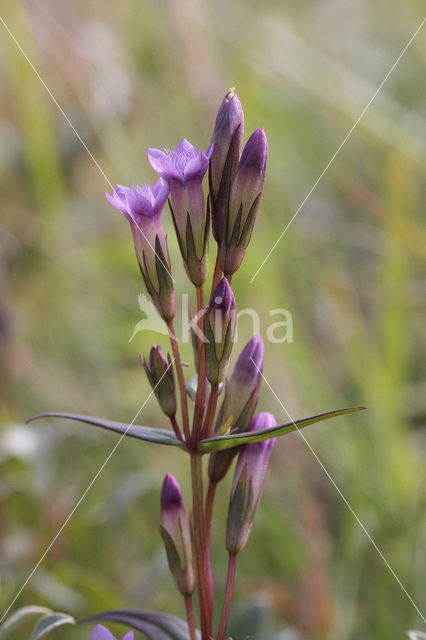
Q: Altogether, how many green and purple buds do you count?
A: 7